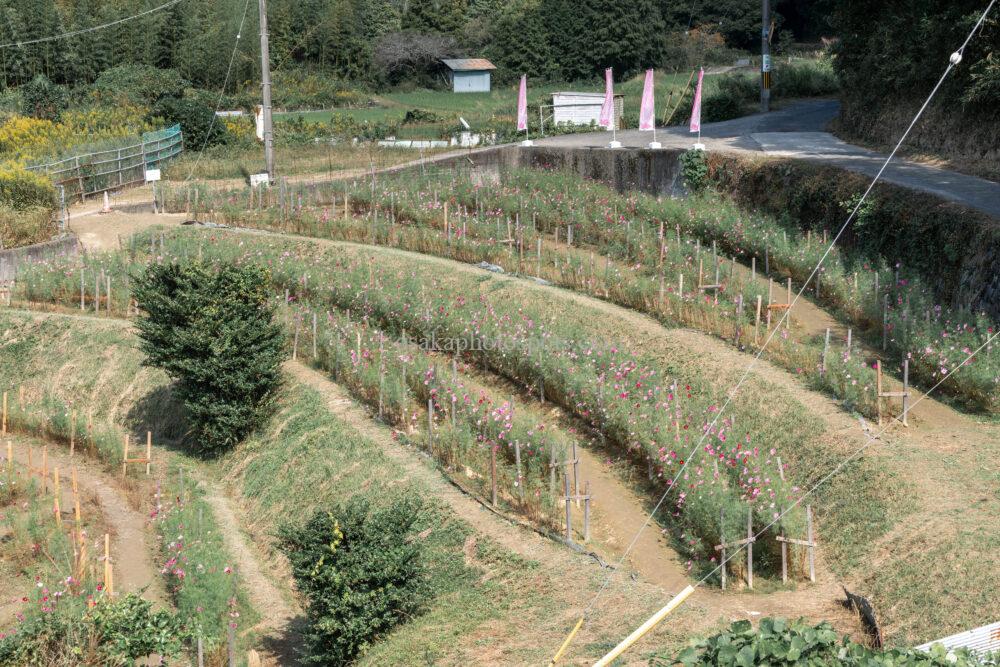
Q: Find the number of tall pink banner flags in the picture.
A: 4